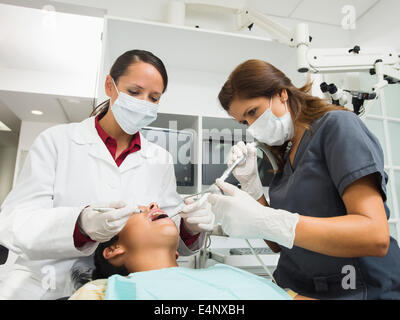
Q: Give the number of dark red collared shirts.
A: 1